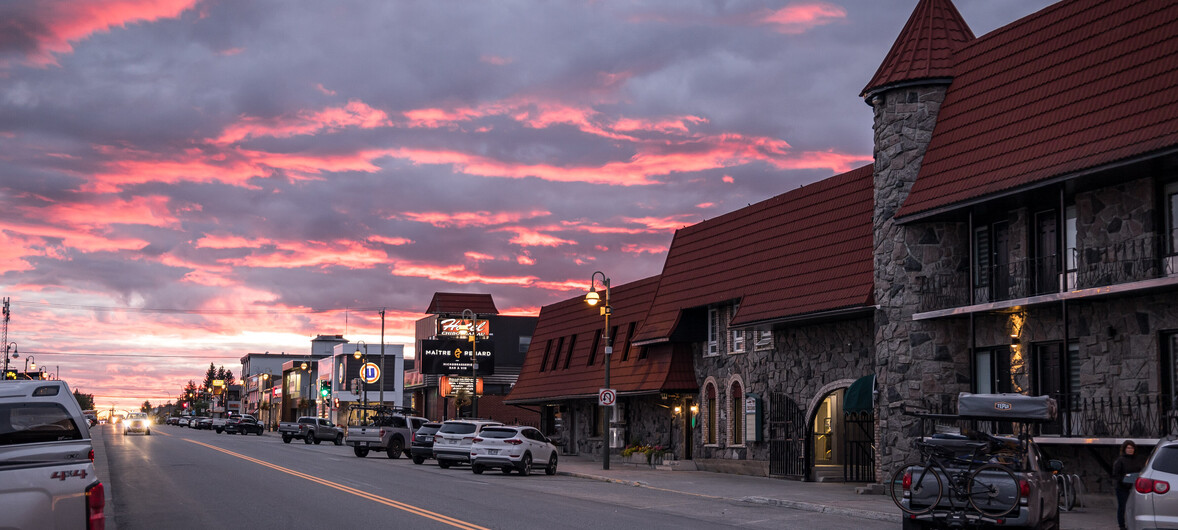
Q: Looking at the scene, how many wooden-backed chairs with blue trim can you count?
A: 0